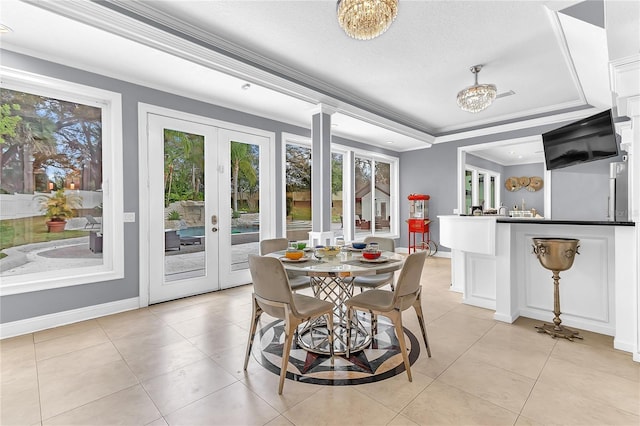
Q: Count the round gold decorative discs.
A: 3